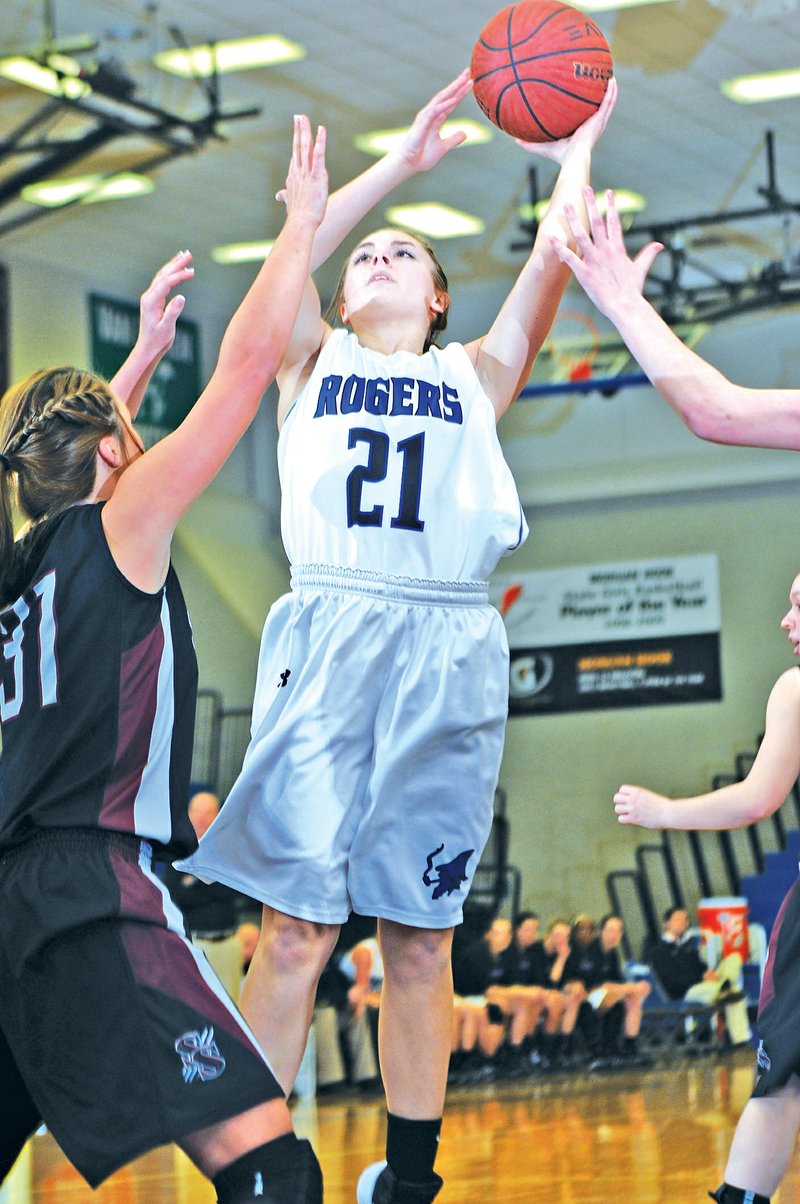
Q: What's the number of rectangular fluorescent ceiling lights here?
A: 9